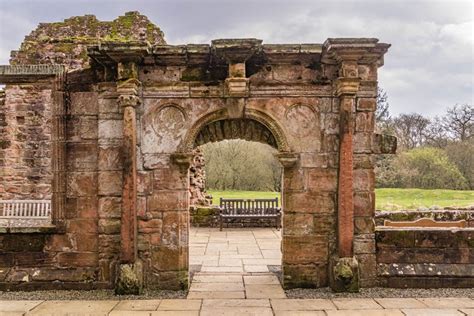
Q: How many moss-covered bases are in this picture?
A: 2